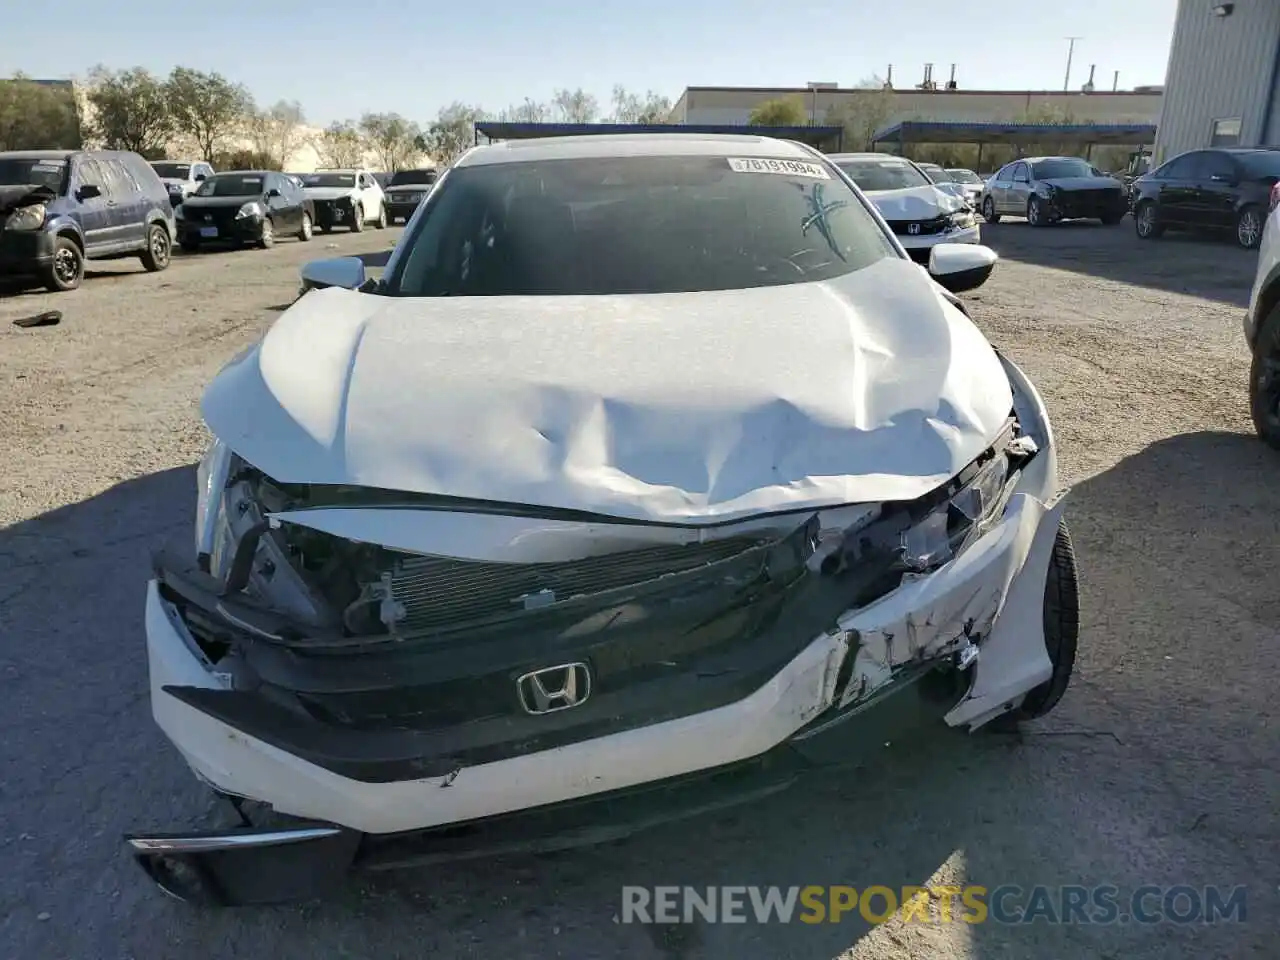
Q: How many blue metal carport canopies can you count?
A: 2